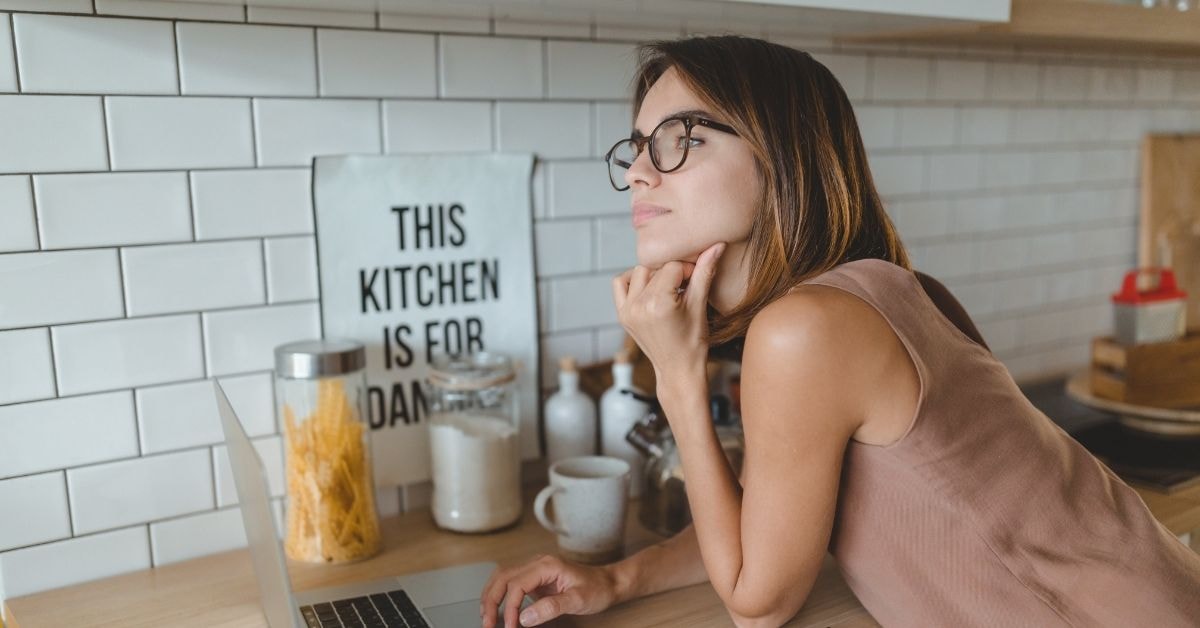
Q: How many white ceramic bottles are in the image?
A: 2